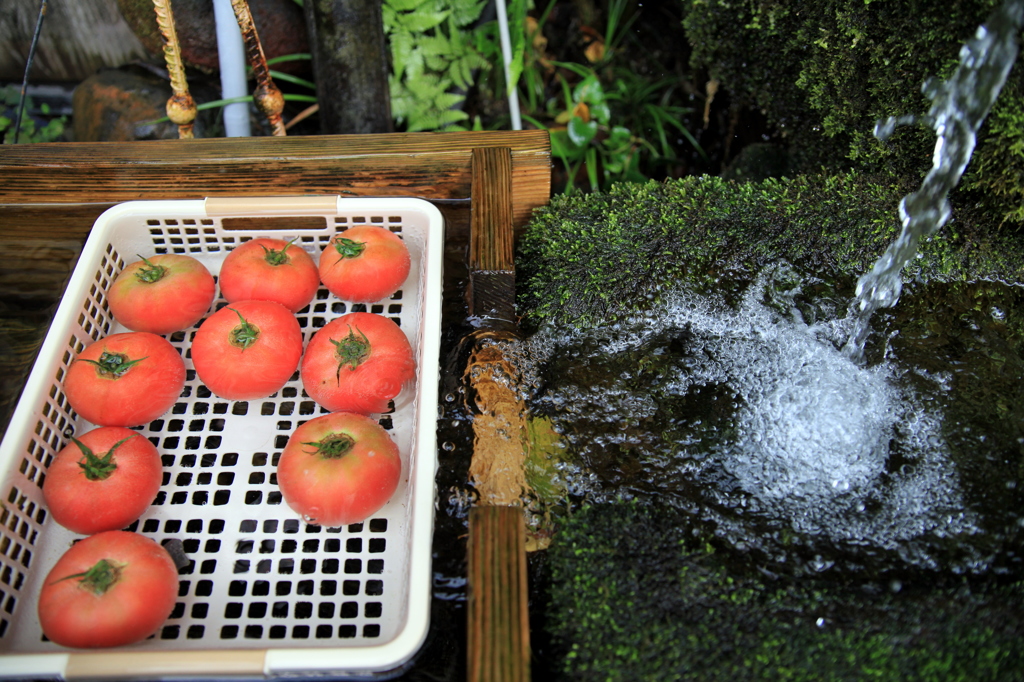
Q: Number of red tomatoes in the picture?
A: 9